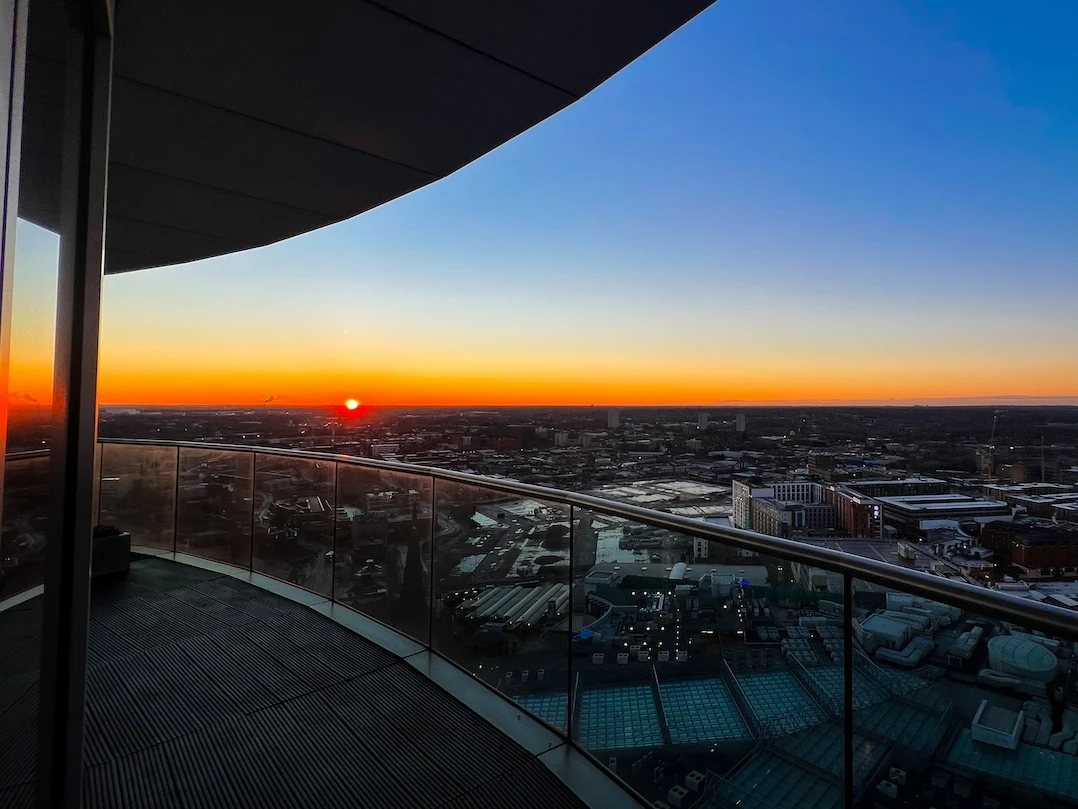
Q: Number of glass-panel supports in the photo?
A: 7